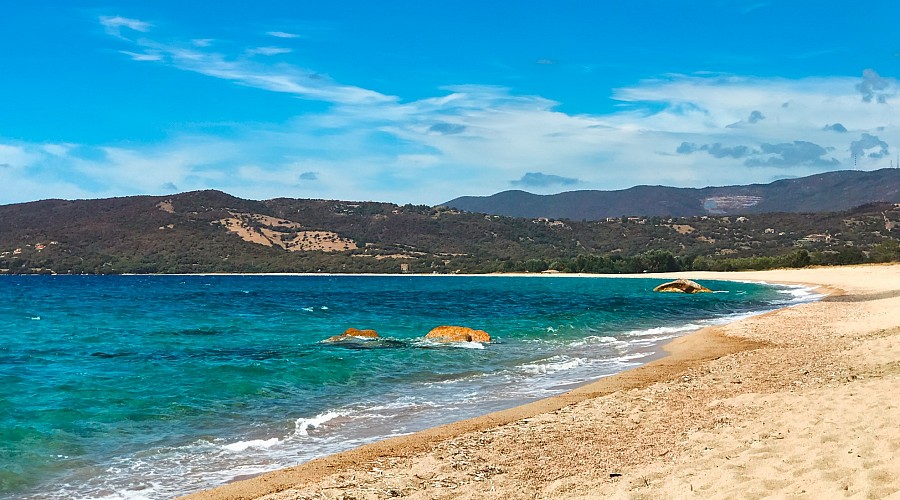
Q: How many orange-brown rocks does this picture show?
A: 3